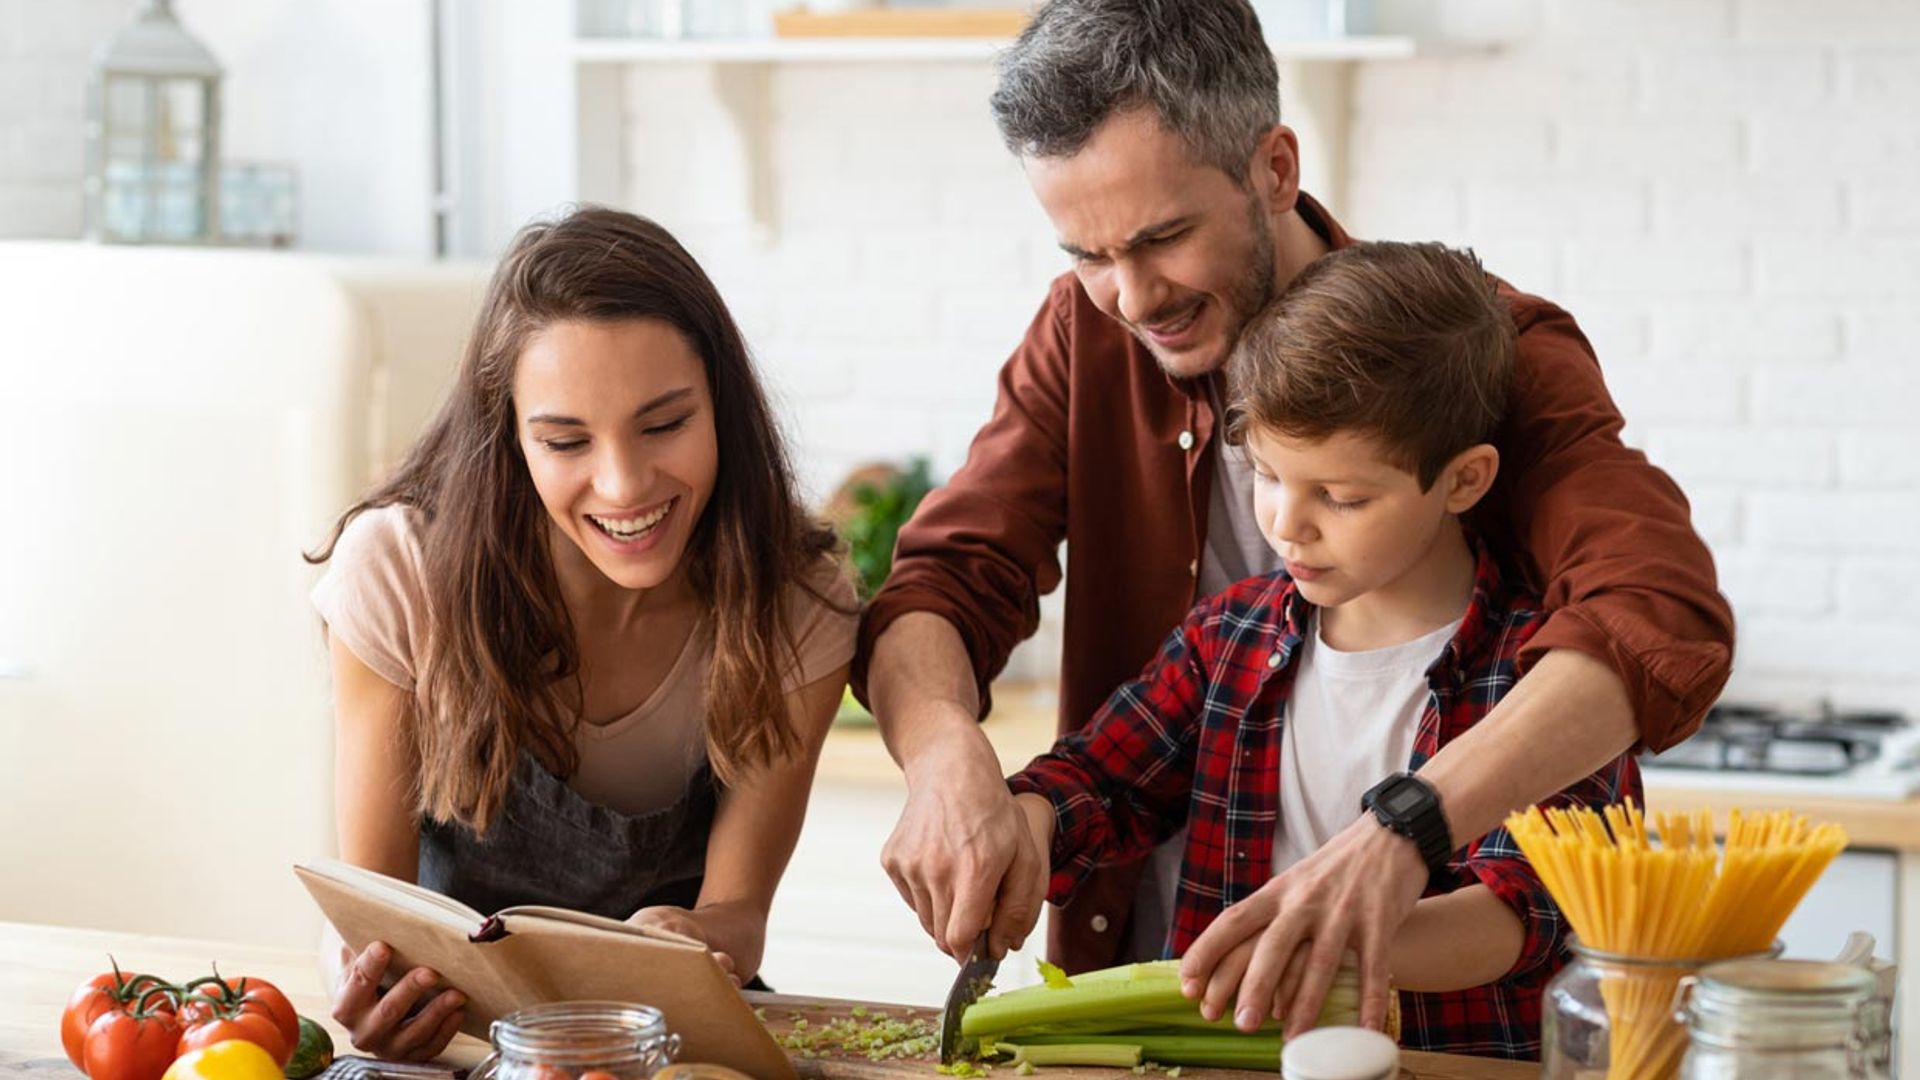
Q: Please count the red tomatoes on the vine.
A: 4